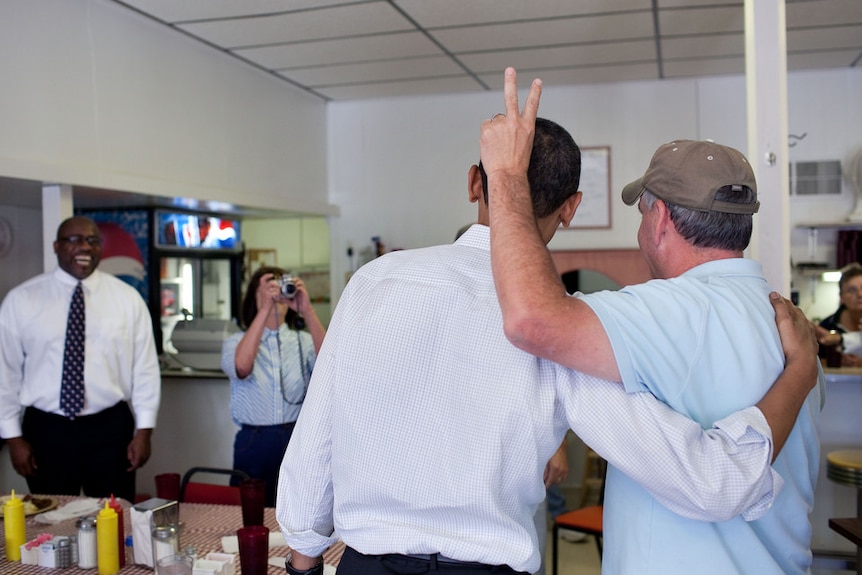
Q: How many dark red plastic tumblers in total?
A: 3